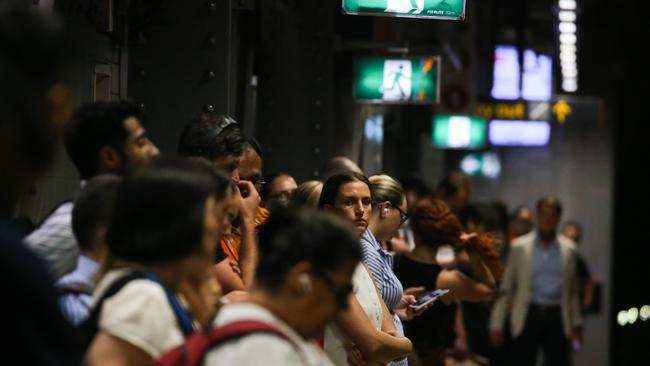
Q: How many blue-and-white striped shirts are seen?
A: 1